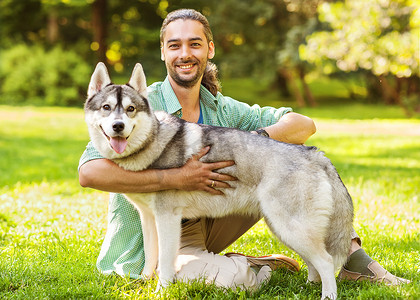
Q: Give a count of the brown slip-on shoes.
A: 2